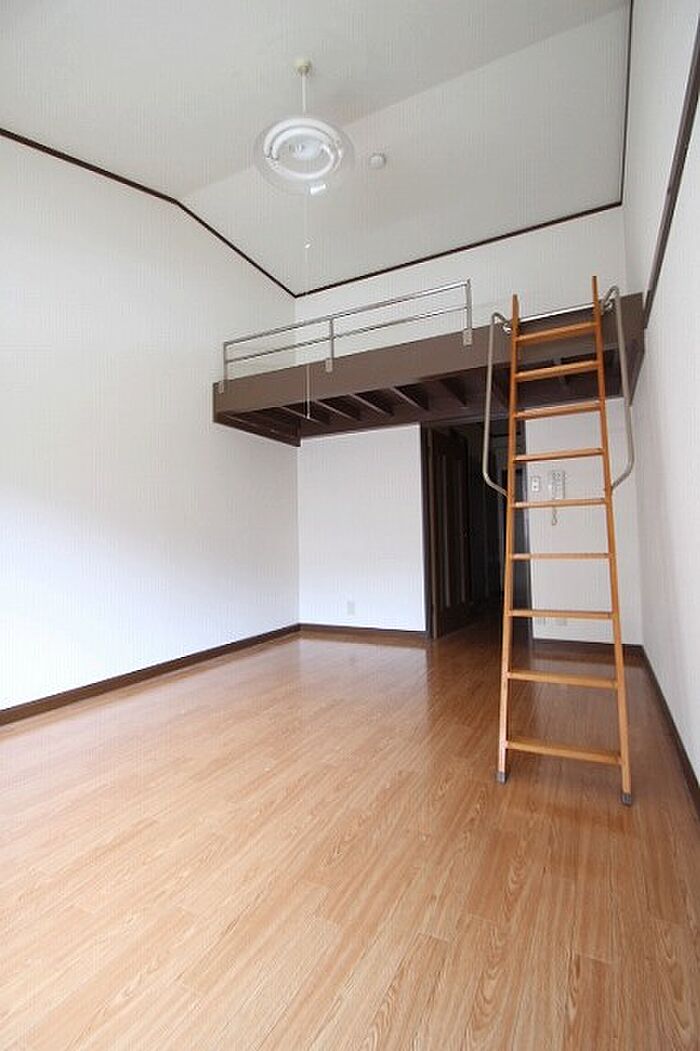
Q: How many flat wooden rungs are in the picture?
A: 9